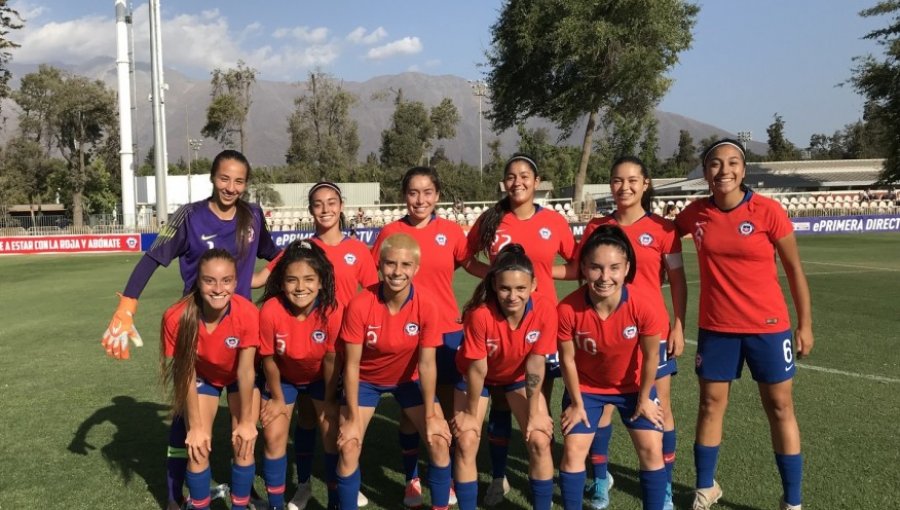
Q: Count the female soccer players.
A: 11